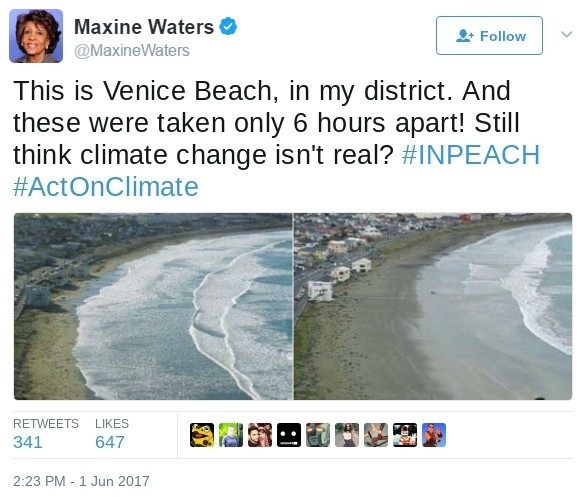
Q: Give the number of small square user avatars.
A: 9